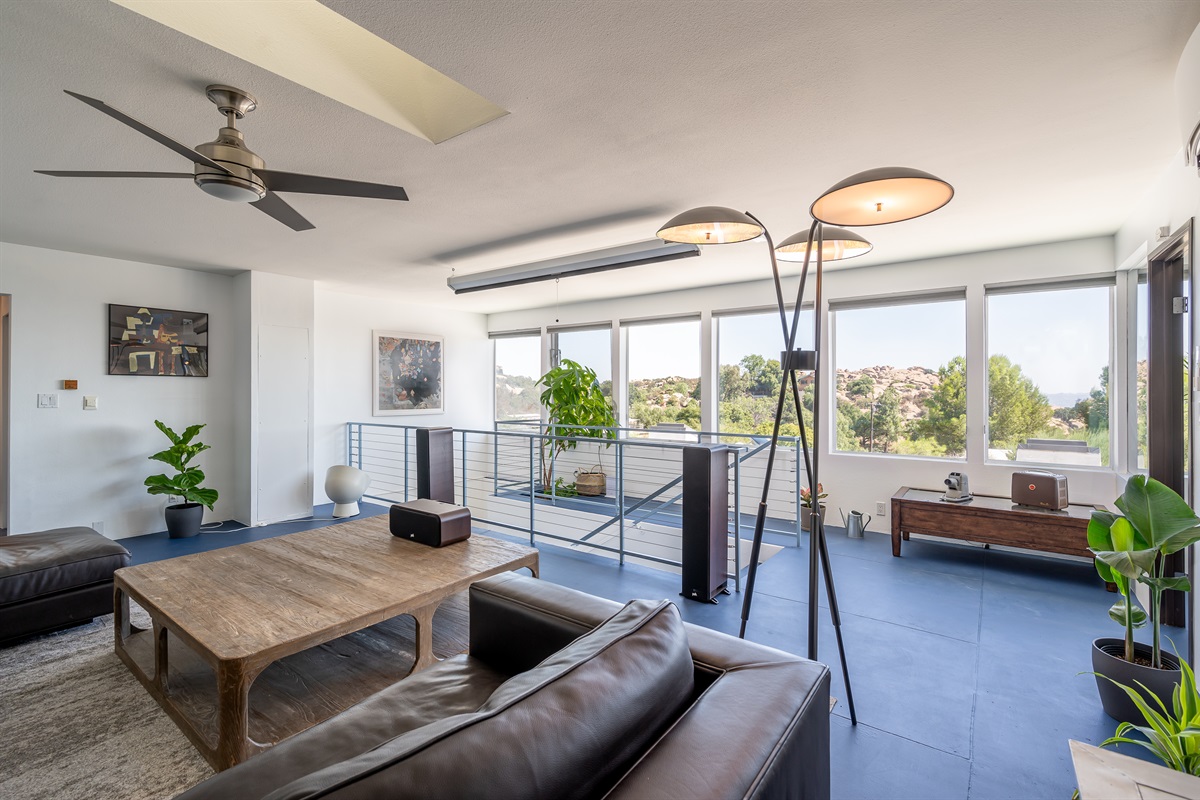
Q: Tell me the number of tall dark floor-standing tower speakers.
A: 2